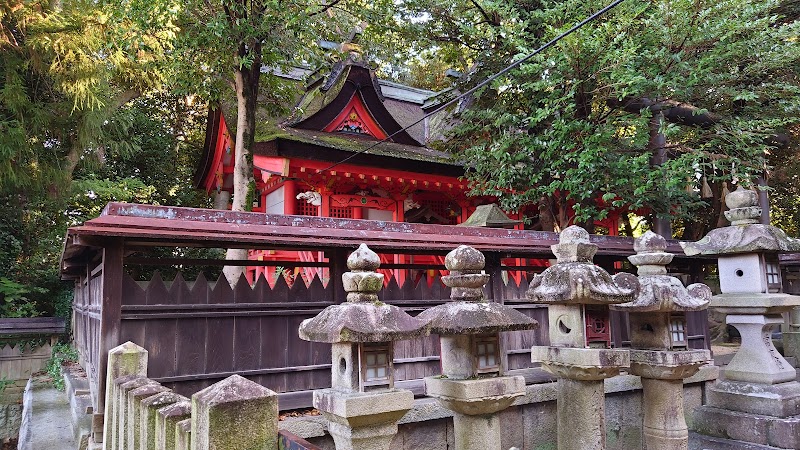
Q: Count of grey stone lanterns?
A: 5